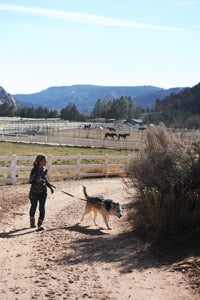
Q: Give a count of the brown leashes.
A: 1